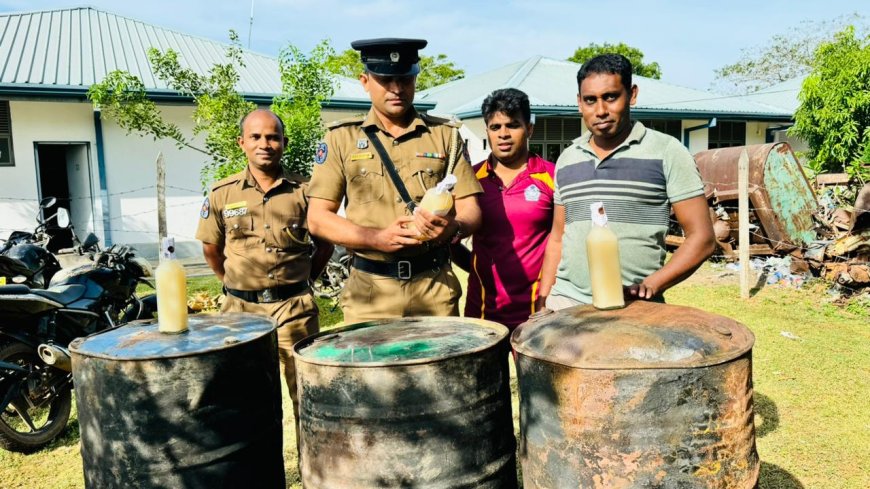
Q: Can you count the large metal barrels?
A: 3